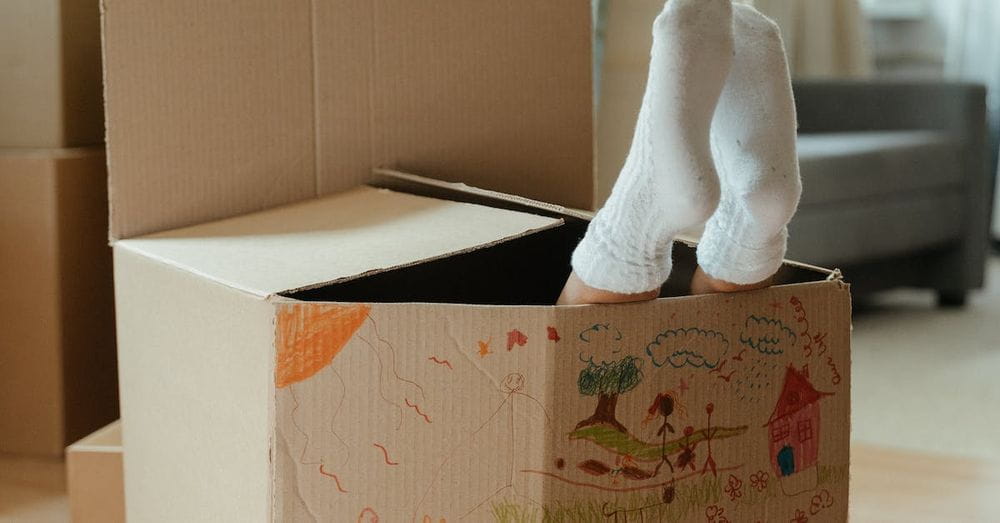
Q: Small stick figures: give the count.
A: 3